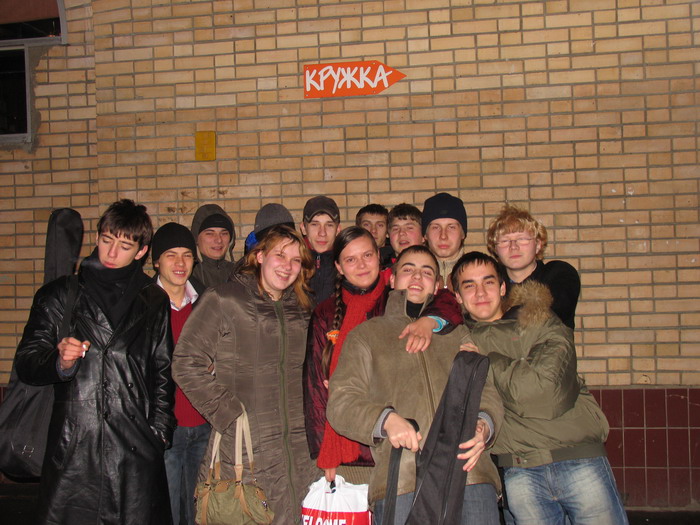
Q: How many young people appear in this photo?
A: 13